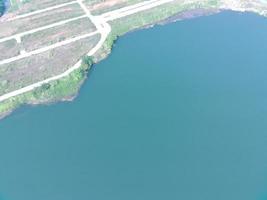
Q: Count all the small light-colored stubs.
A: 2